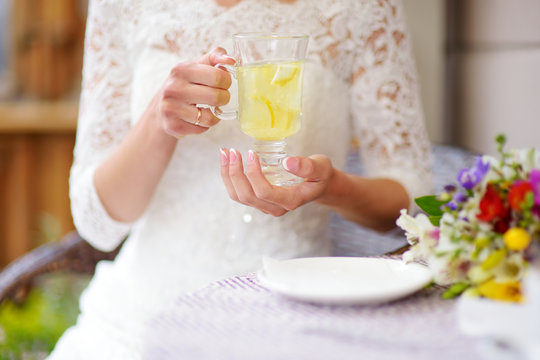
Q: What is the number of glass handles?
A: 1